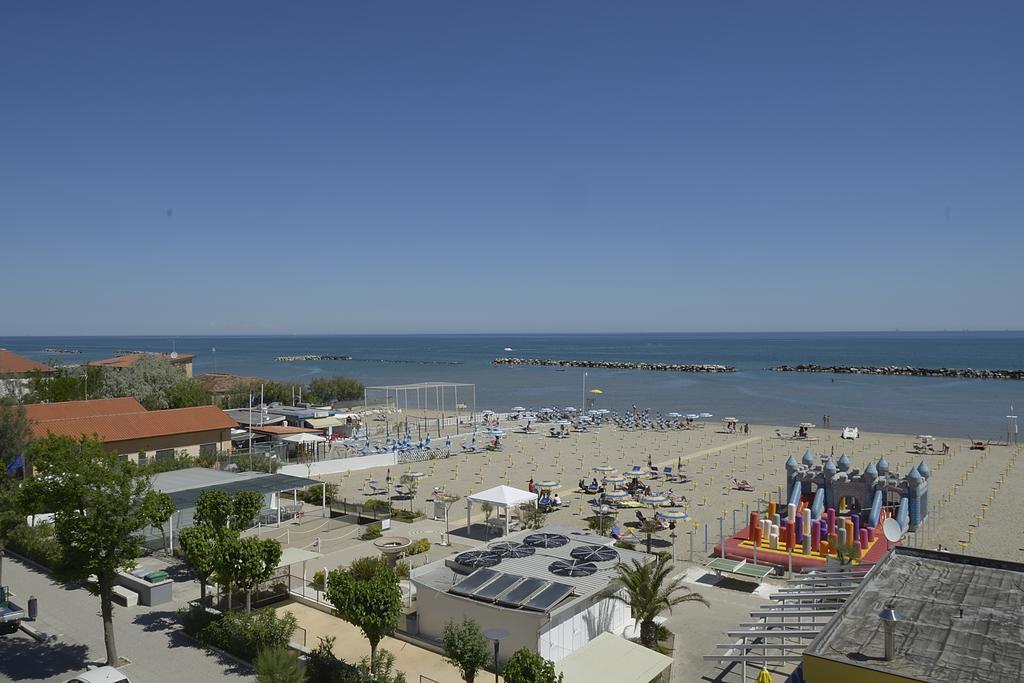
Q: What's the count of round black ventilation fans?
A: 5